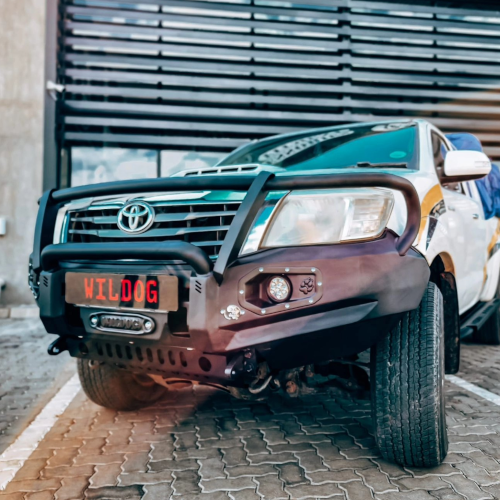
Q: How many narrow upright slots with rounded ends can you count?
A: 9